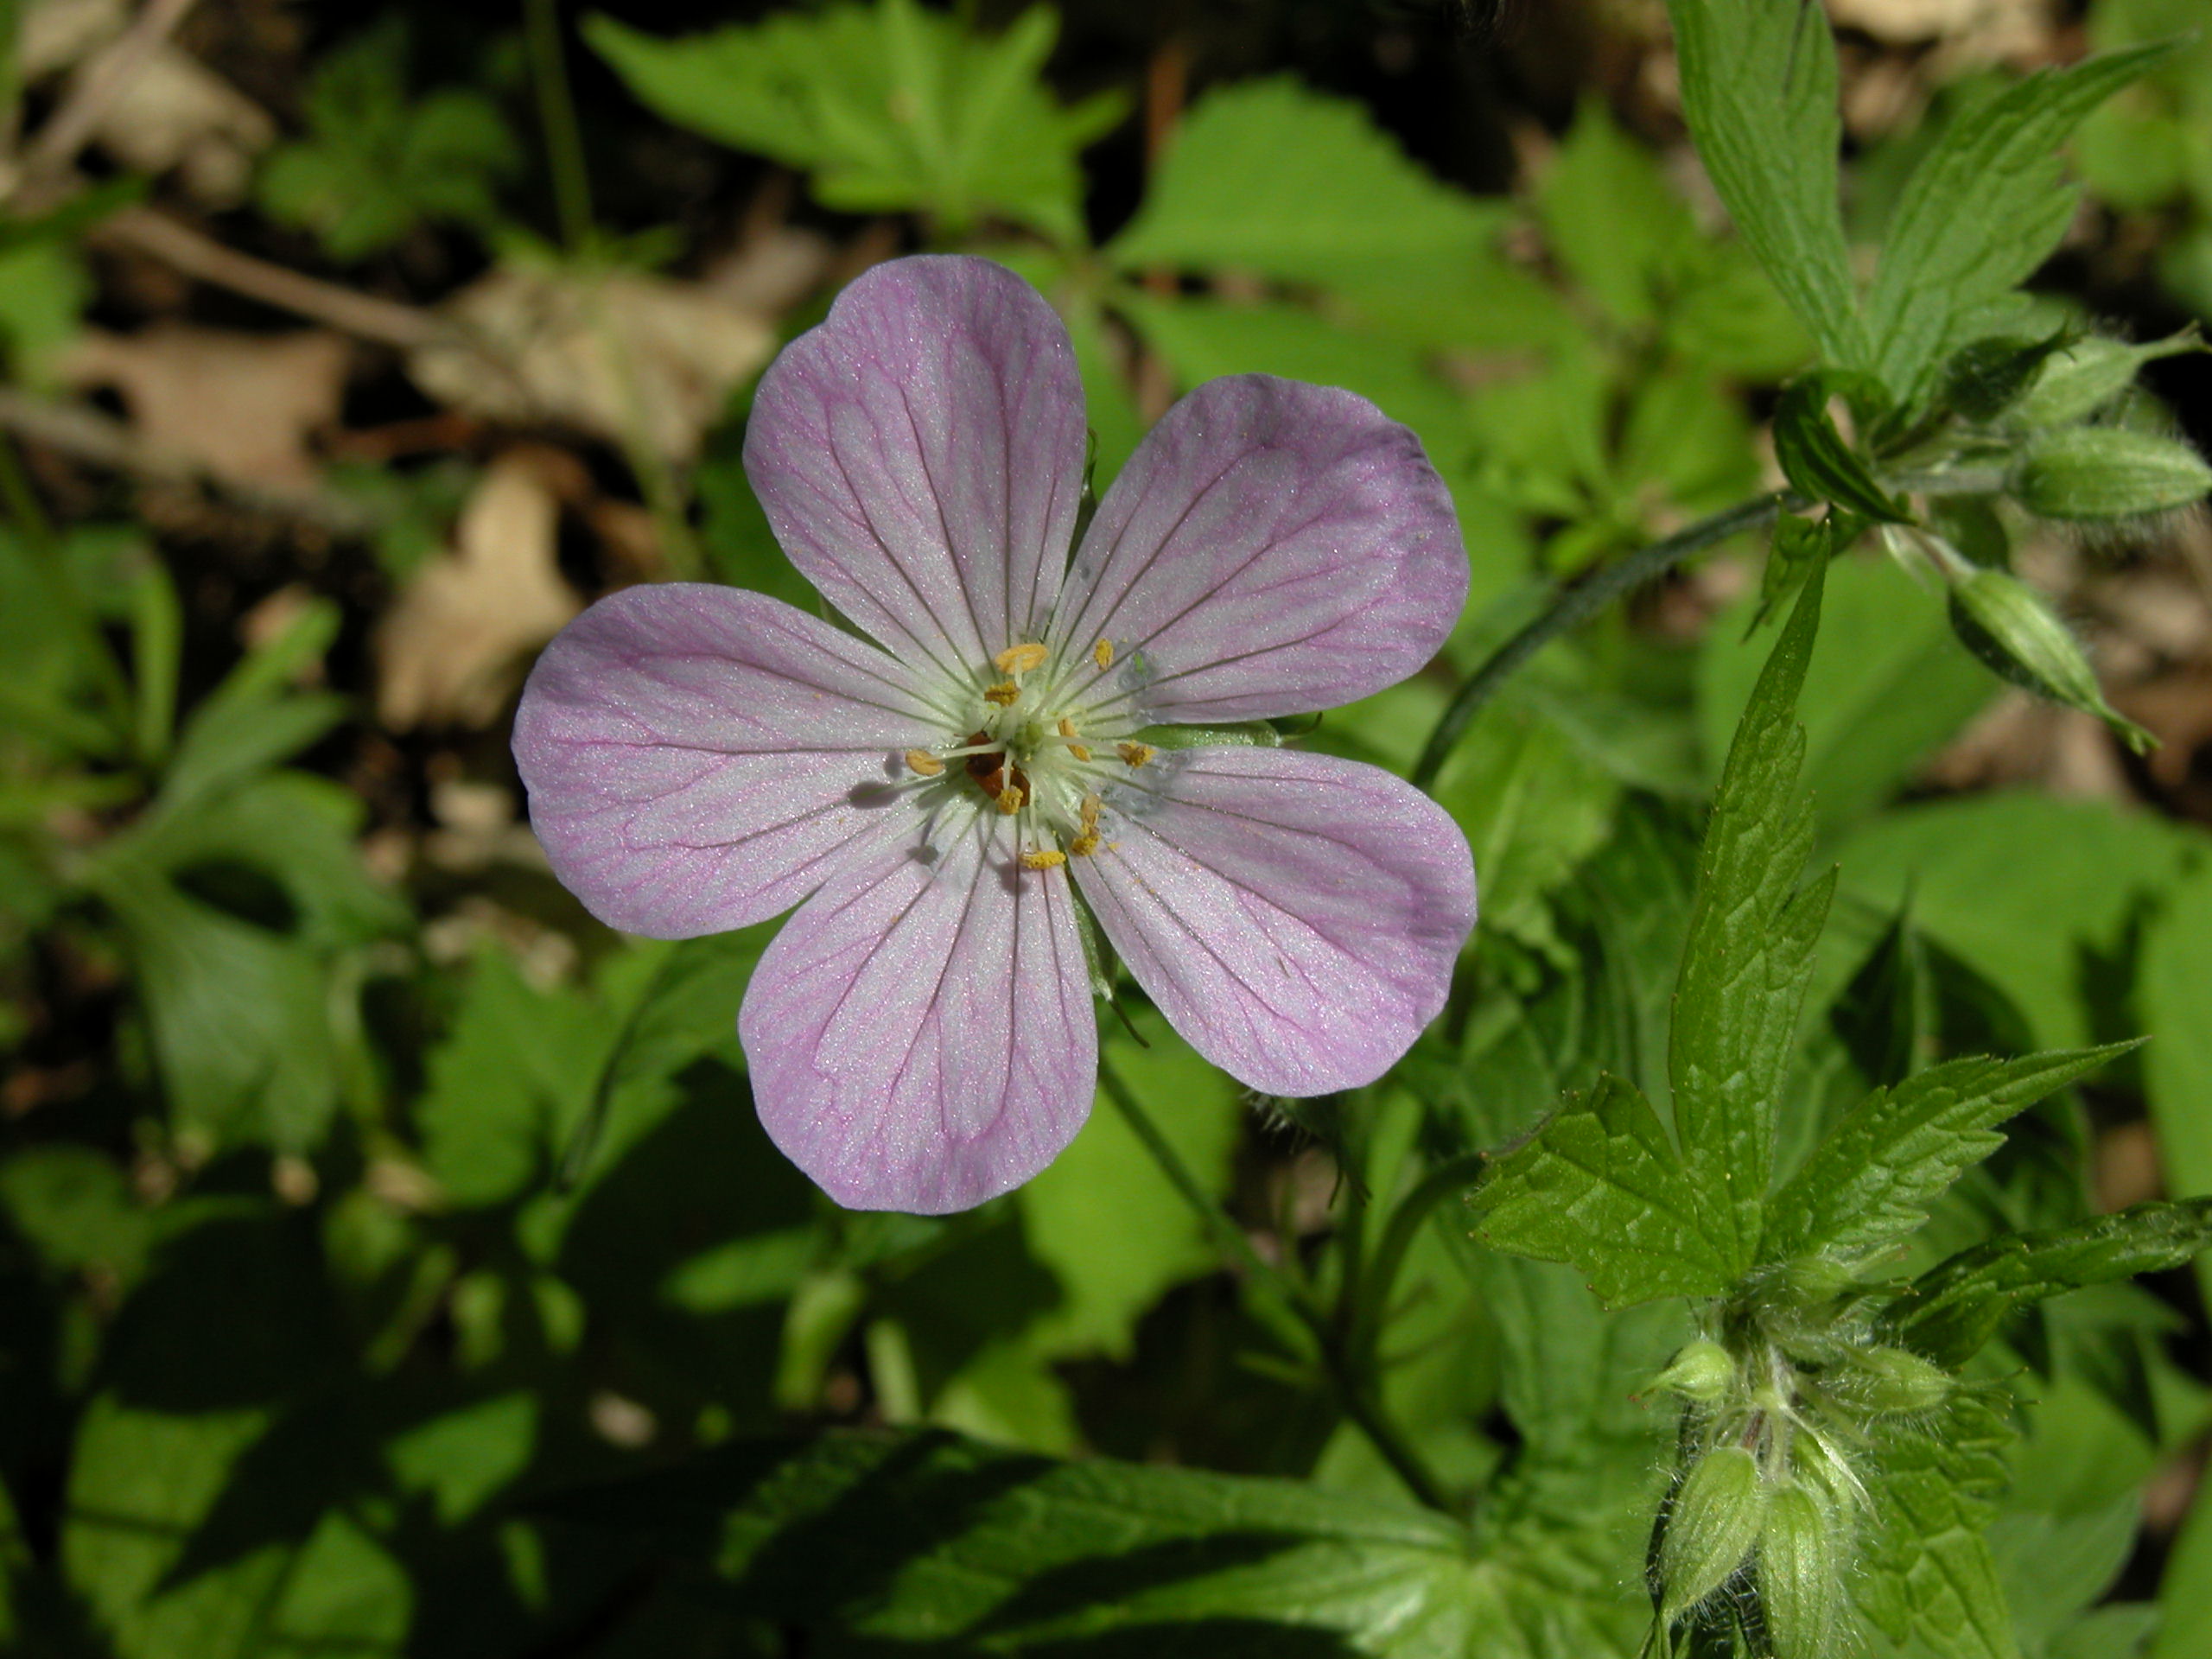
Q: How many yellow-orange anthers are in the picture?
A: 10